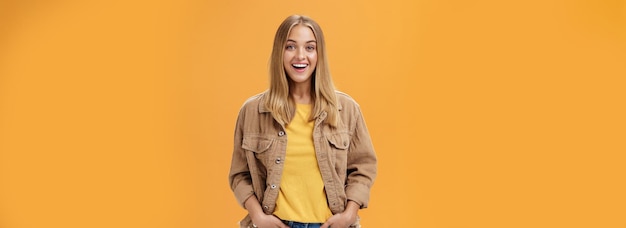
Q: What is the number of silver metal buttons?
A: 4